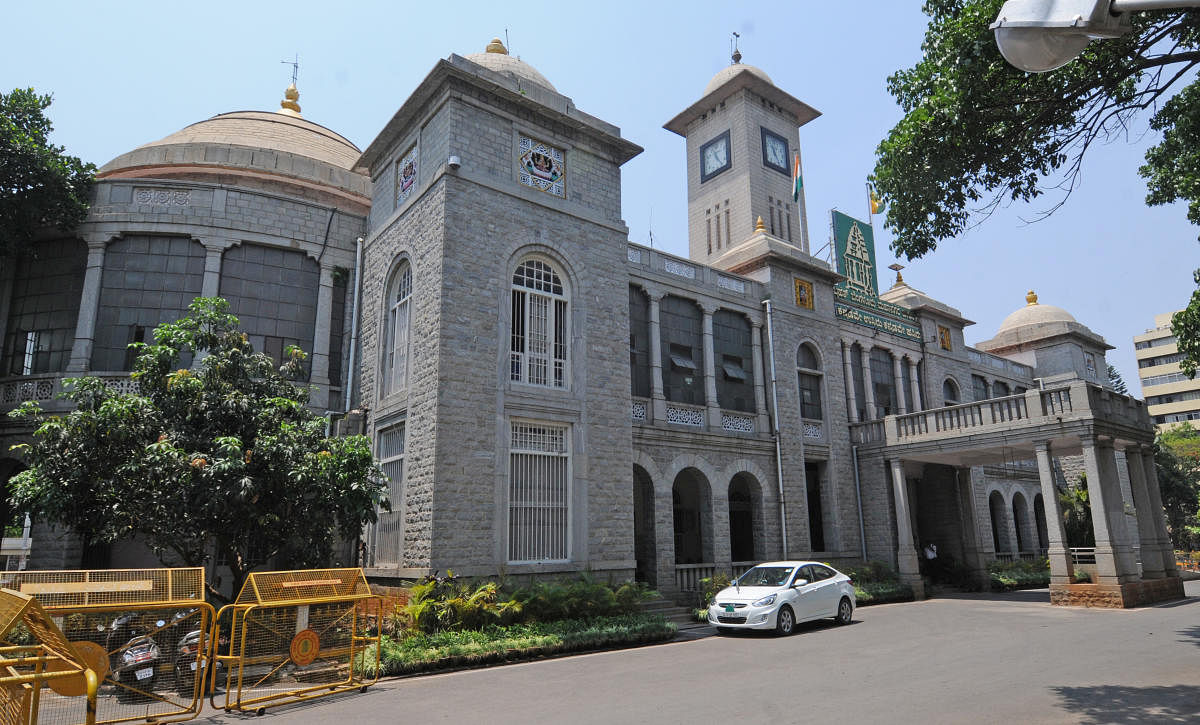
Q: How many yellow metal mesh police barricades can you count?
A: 3